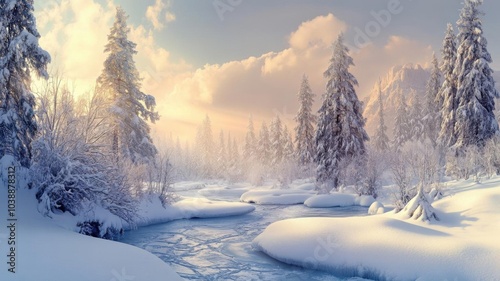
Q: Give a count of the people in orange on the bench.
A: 0